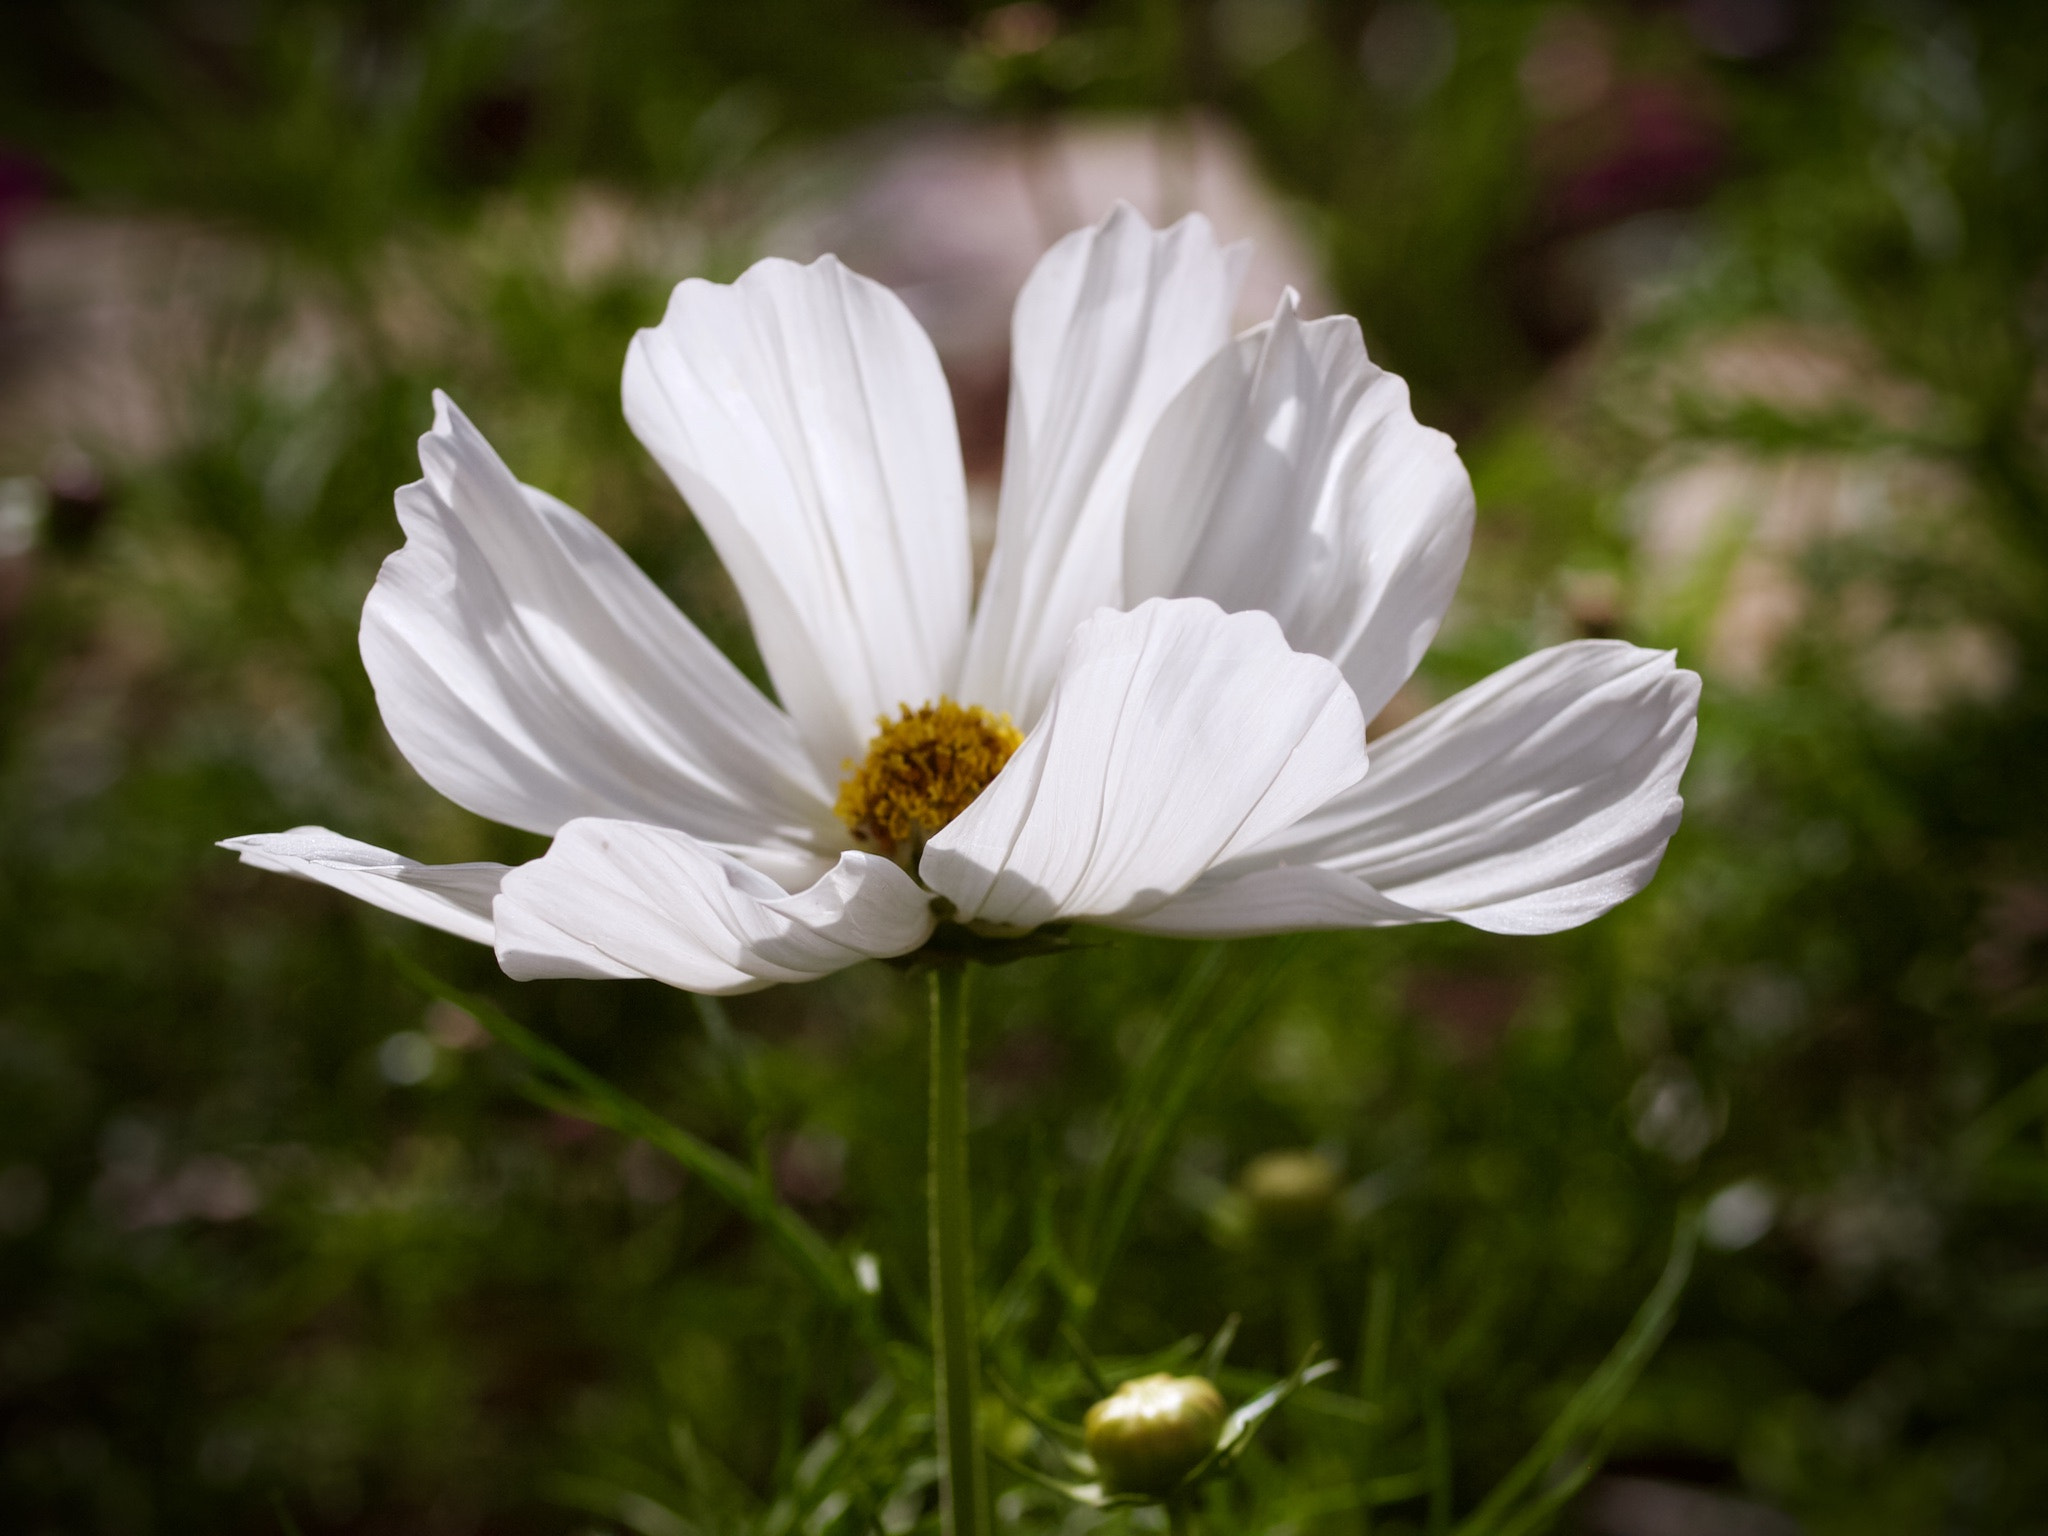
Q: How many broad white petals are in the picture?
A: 8